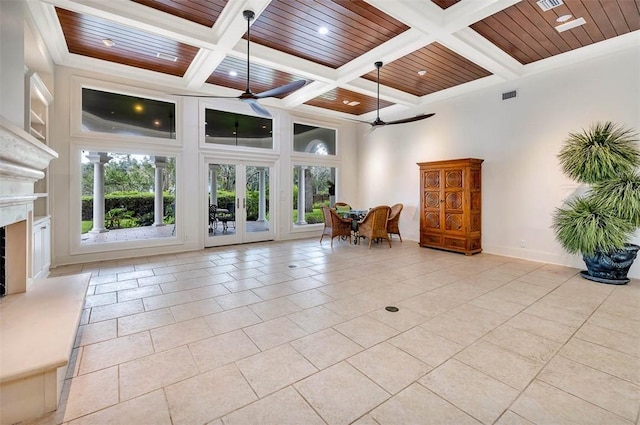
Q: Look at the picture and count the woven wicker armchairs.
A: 4